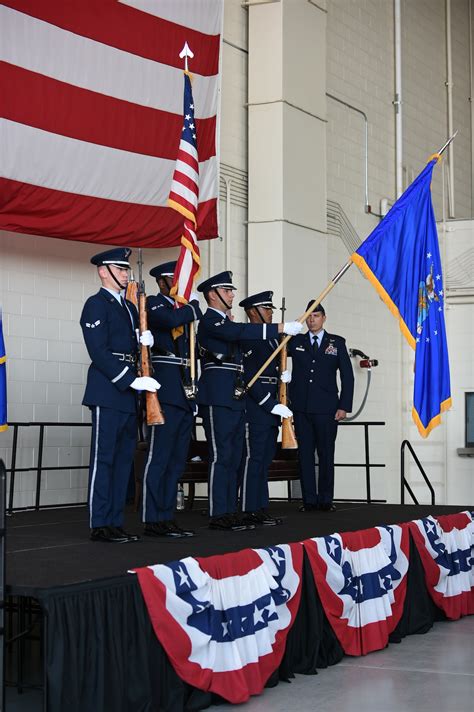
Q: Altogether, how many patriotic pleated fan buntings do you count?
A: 3